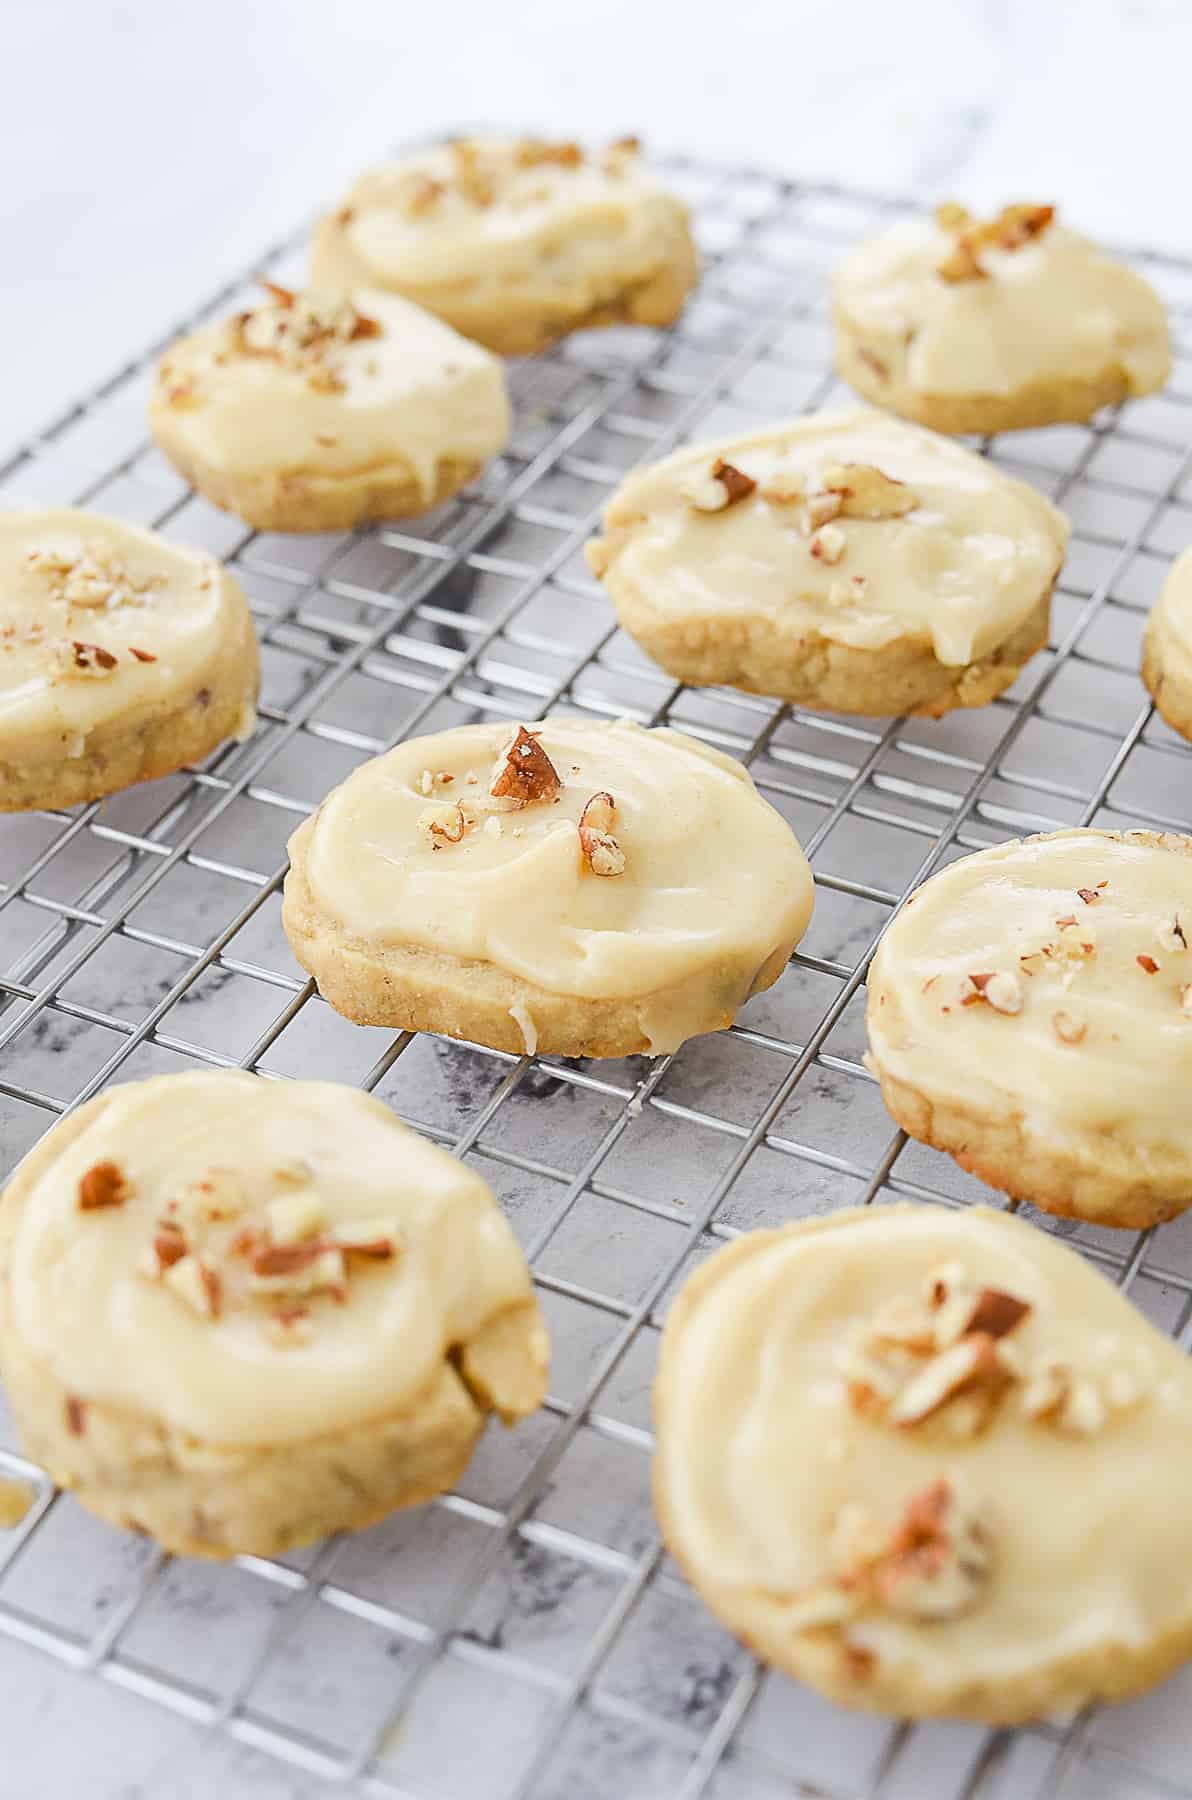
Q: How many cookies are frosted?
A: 10